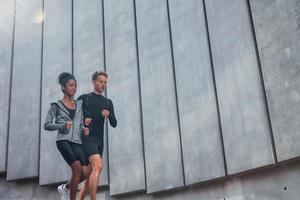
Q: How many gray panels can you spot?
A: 9